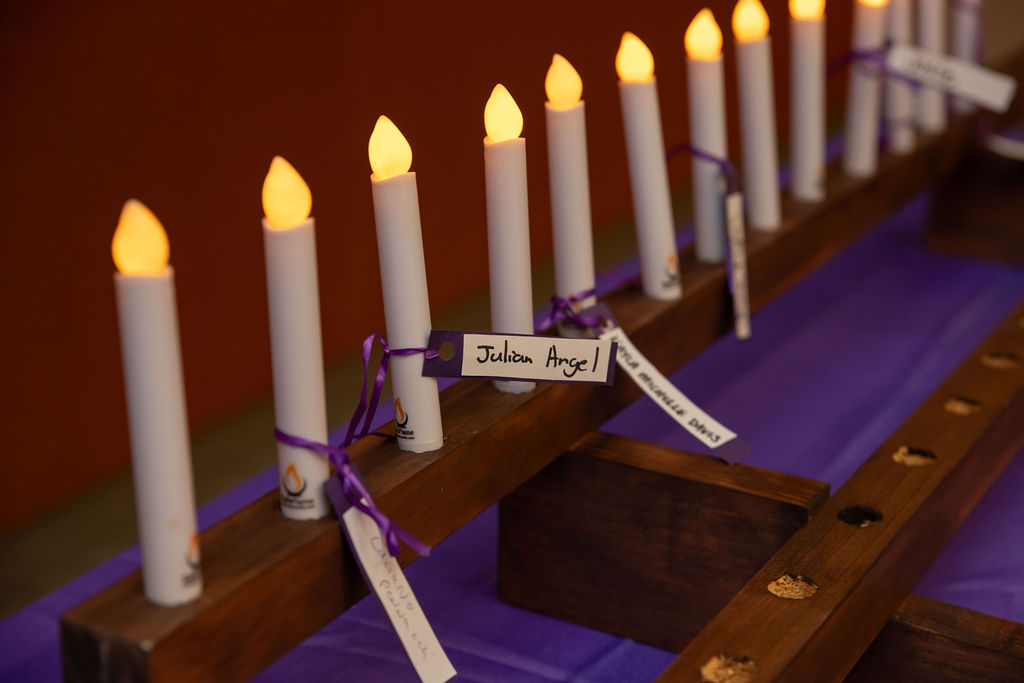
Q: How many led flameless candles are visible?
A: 13